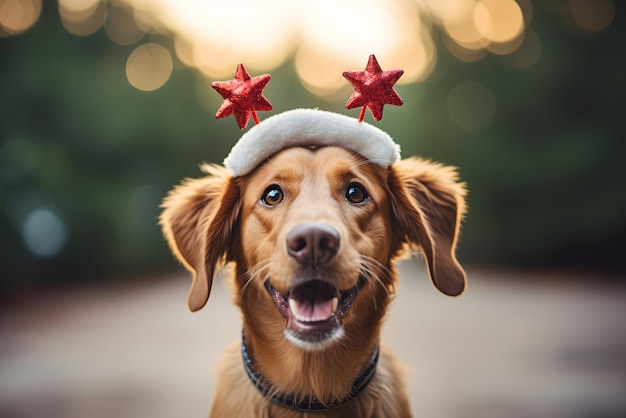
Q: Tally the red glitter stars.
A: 2